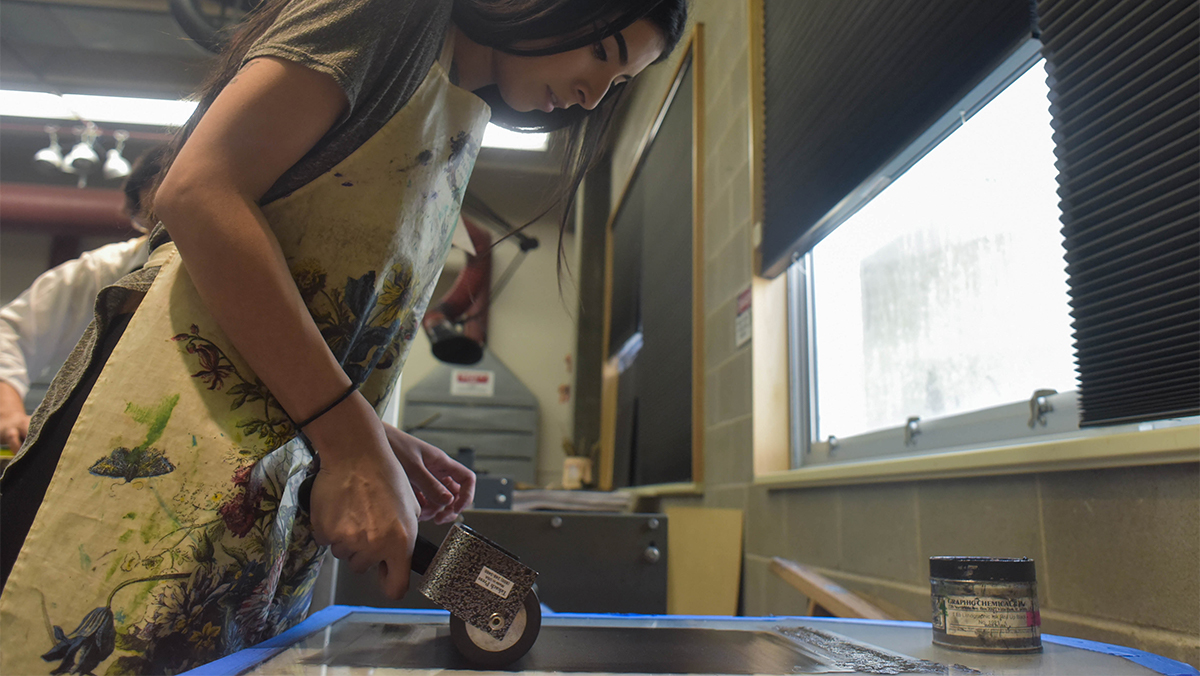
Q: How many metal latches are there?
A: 3